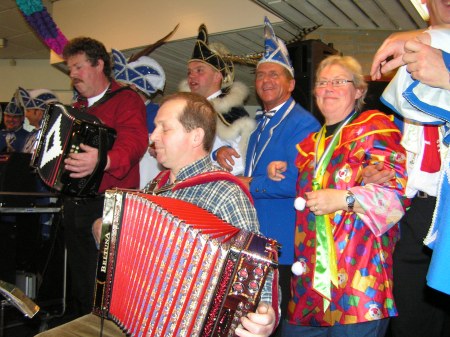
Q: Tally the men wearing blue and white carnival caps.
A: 4